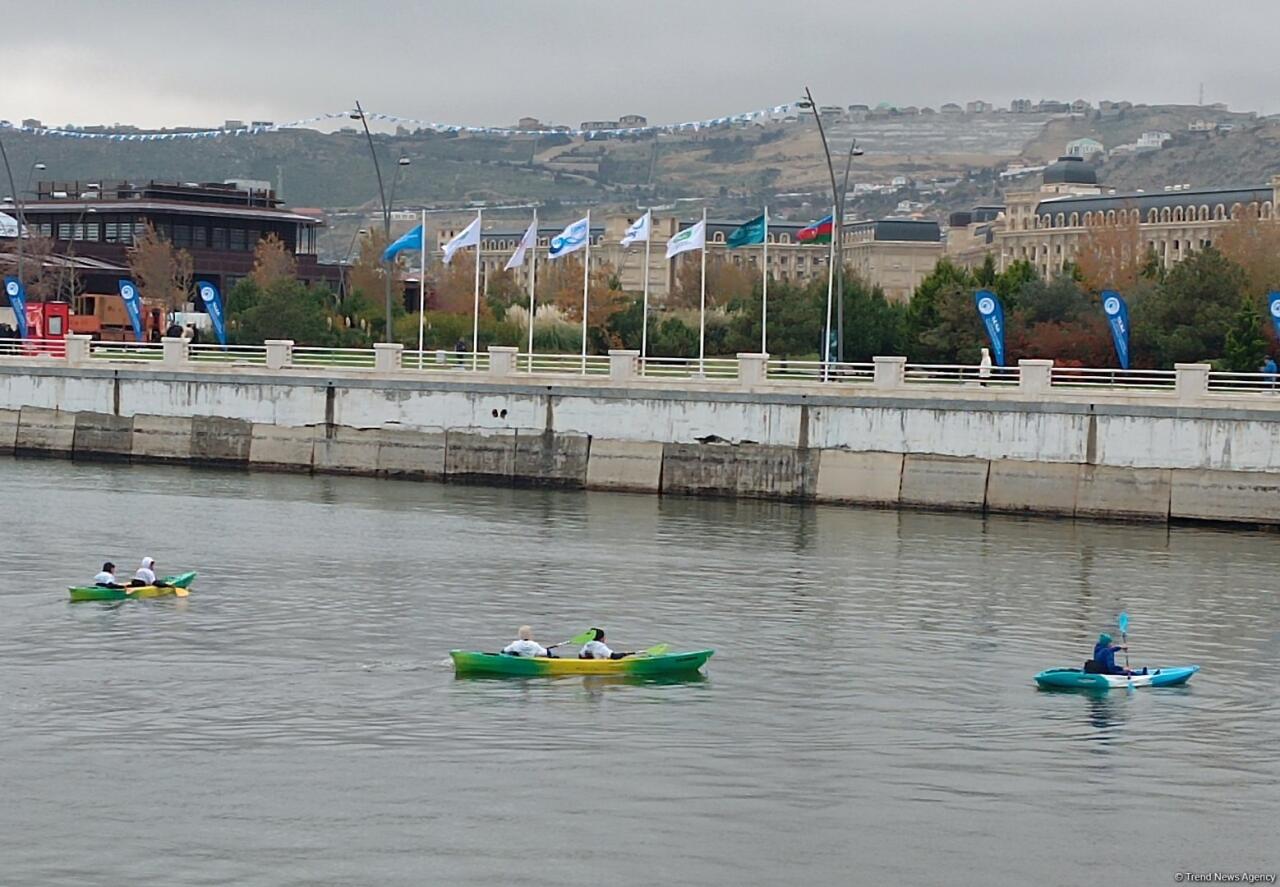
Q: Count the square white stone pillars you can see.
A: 10